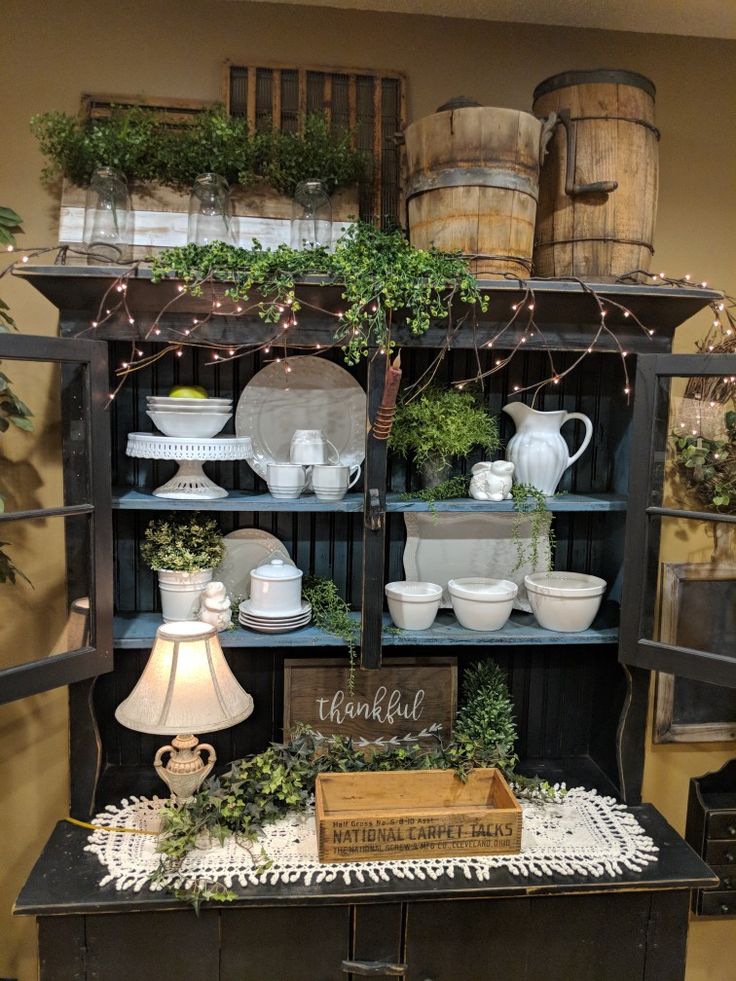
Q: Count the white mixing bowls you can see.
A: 3